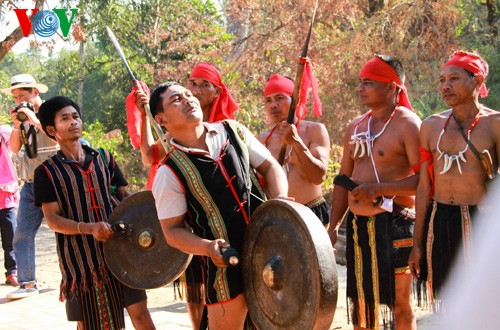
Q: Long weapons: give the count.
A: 2